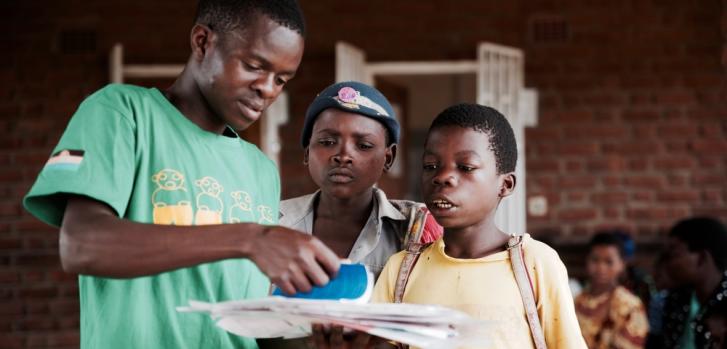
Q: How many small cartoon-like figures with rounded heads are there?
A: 4